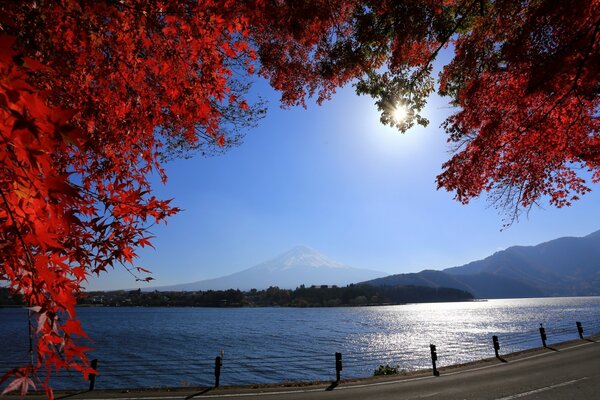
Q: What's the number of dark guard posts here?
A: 7